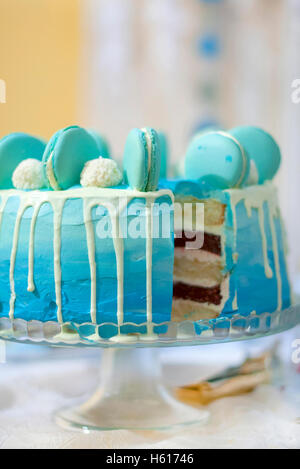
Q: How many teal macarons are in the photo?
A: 7